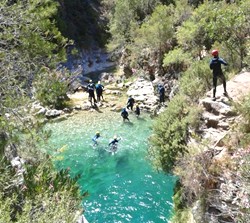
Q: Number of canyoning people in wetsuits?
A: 9